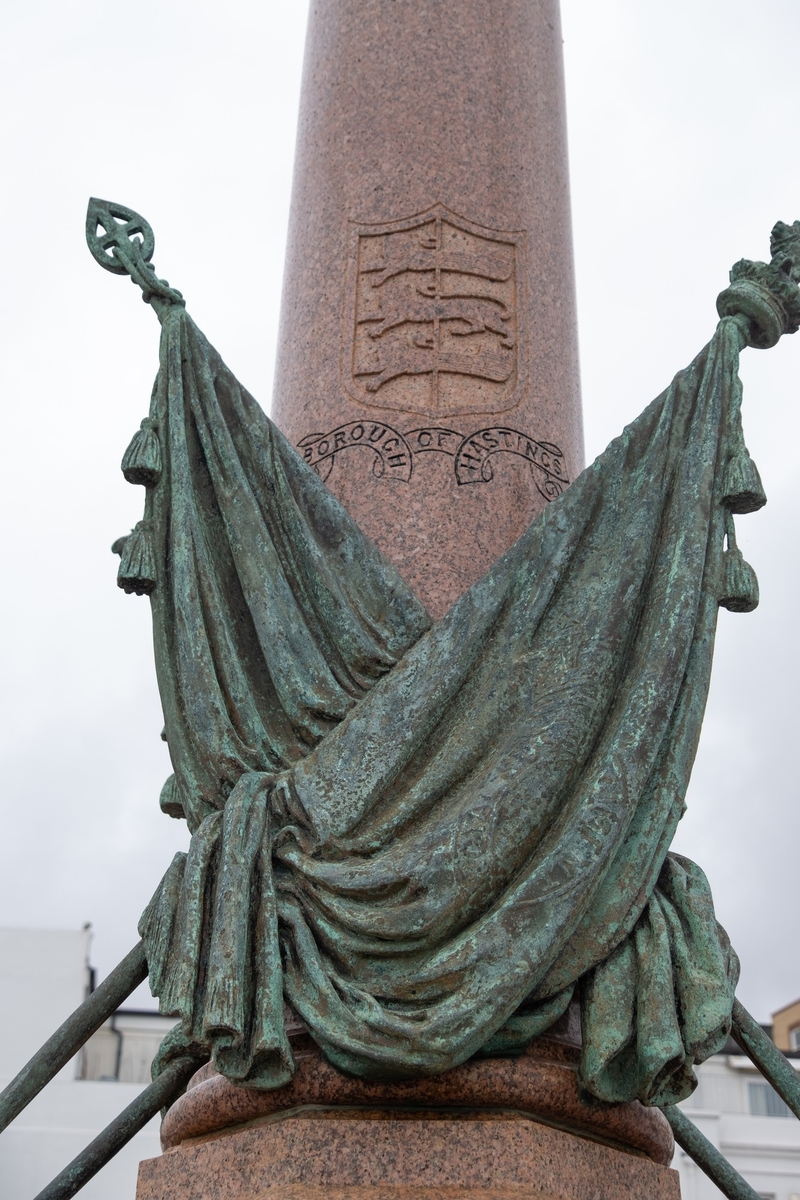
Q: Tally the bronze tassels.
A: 5